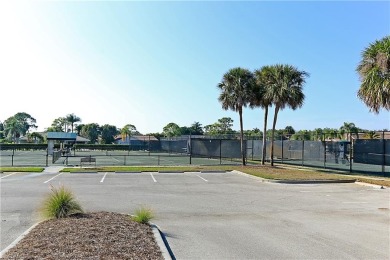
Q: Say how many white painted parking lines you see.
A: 5